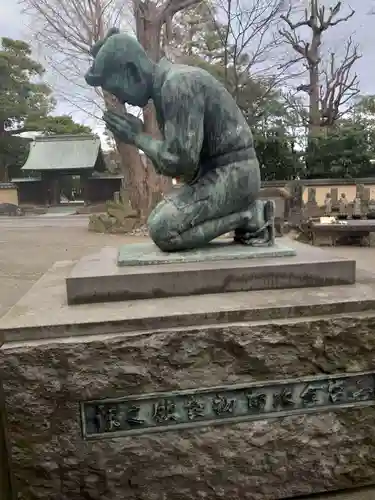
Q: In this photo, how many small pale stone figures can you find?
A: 3